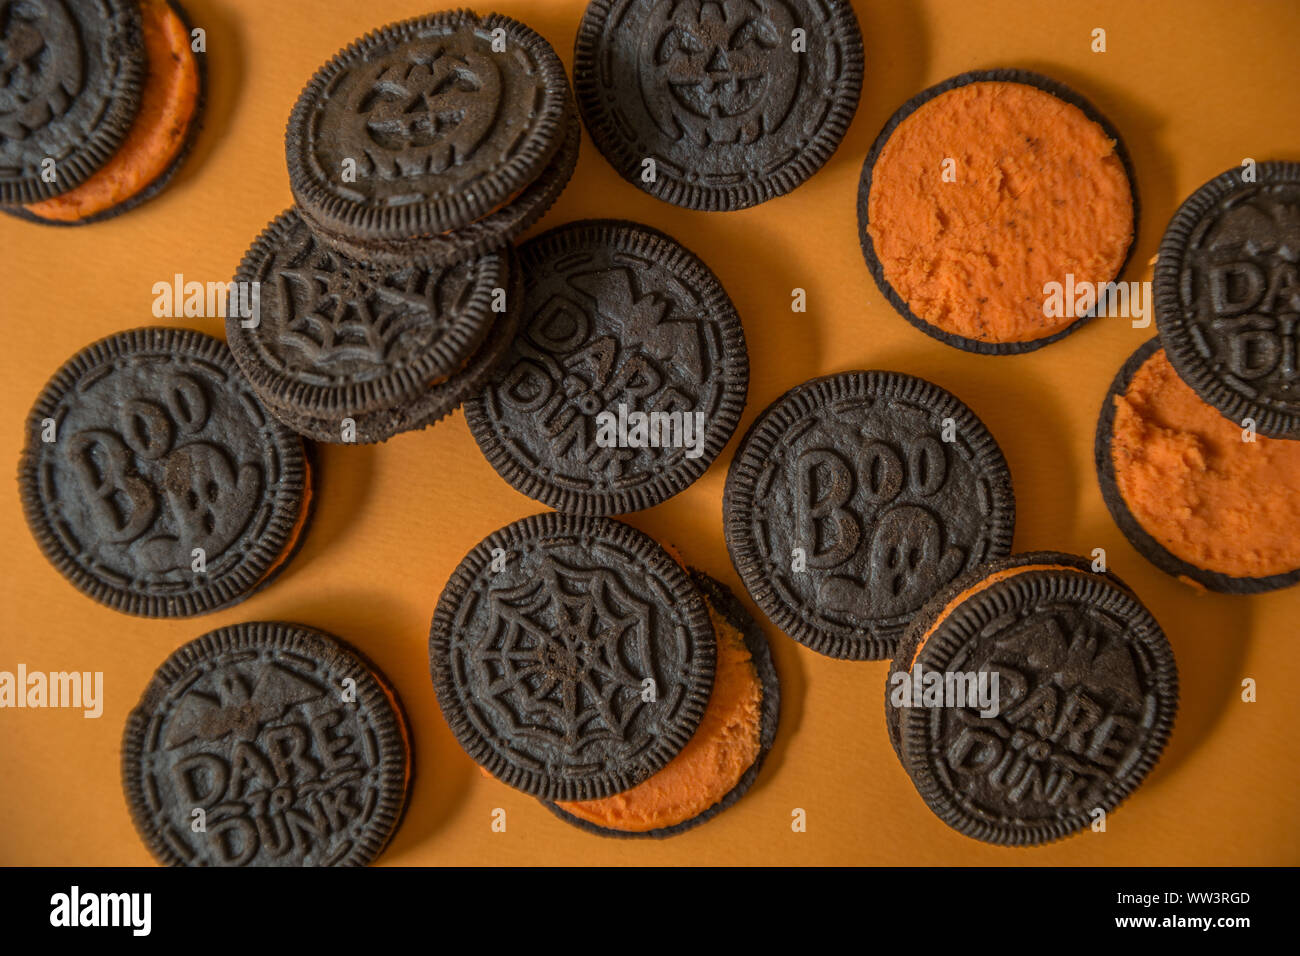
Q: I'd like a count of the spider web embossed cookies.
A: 2